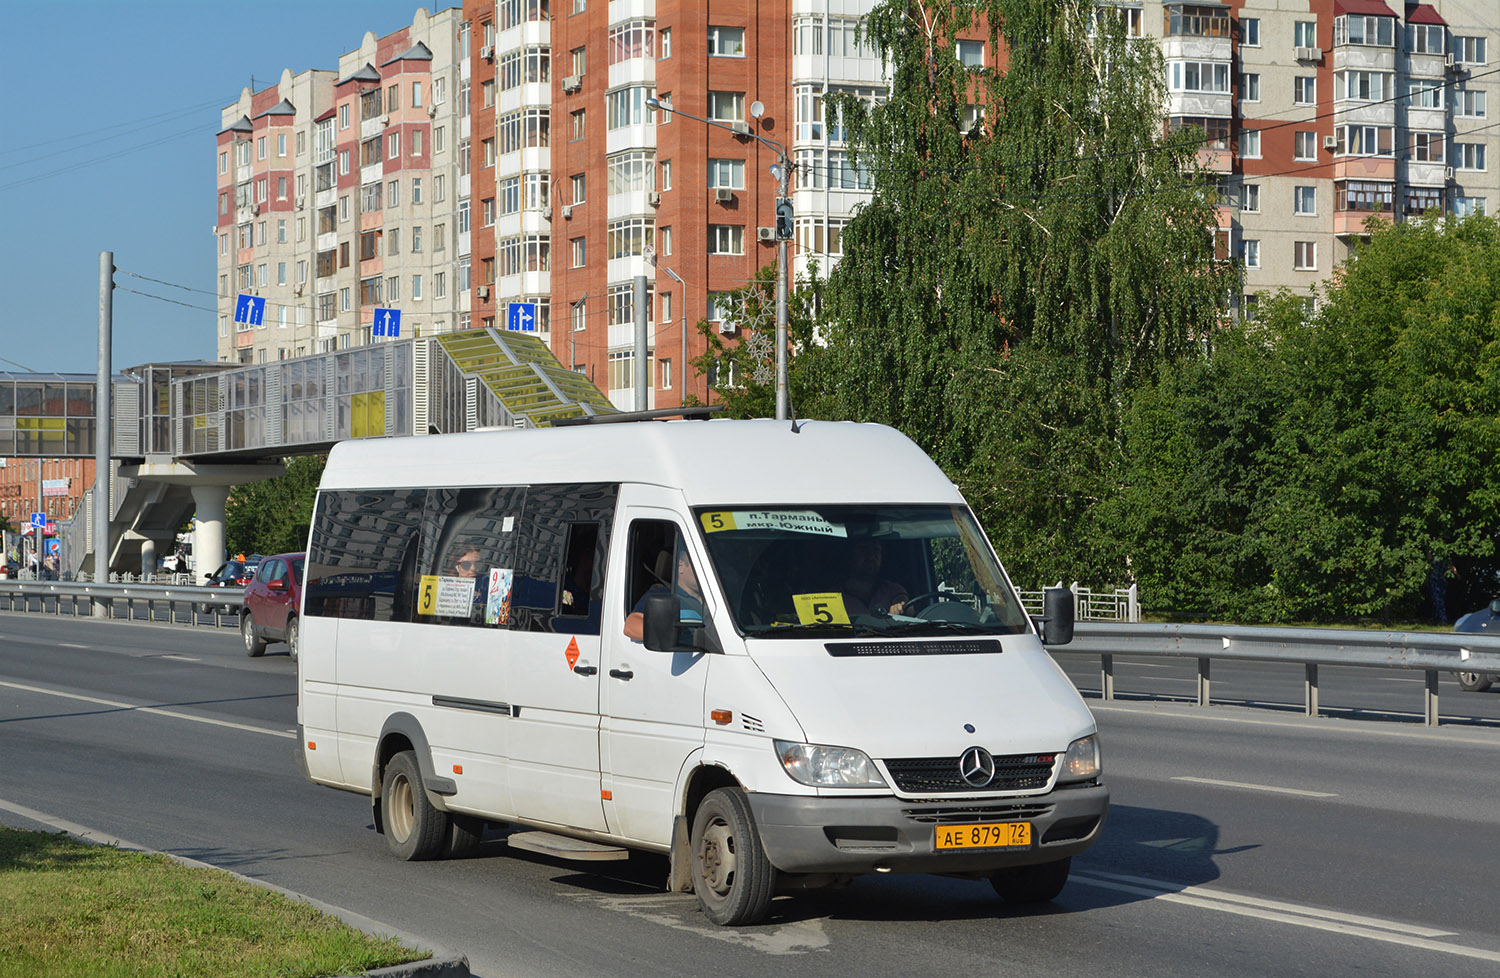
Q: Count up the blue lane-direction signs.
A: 3